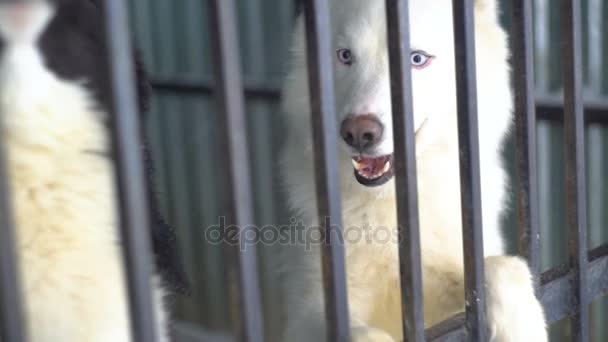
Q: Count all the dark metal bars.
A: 8